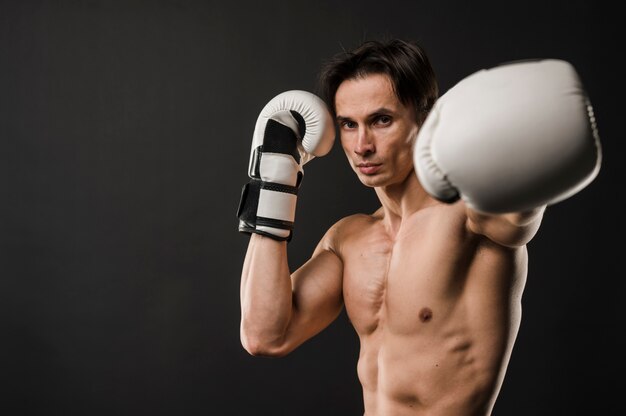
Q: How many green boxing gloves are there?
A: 0